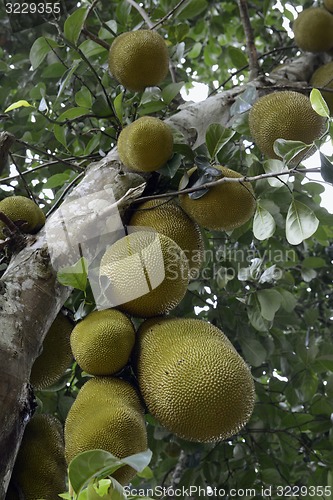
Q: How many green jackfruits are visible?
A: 15